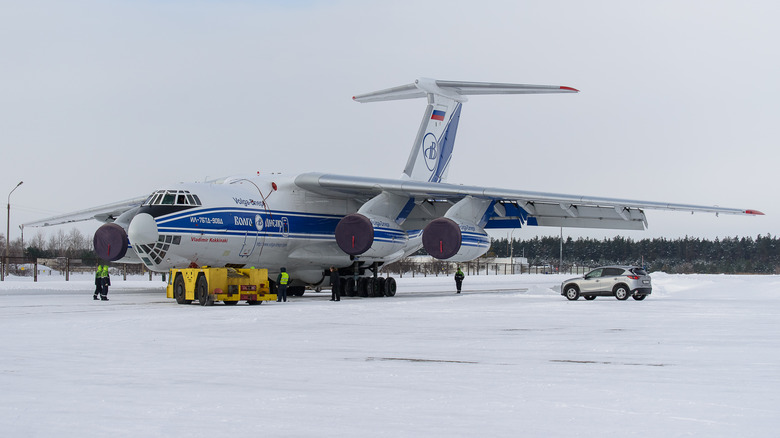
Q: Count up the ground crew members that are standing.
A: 5